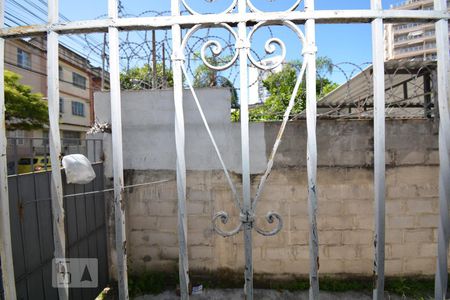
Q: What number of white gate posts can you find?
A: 8